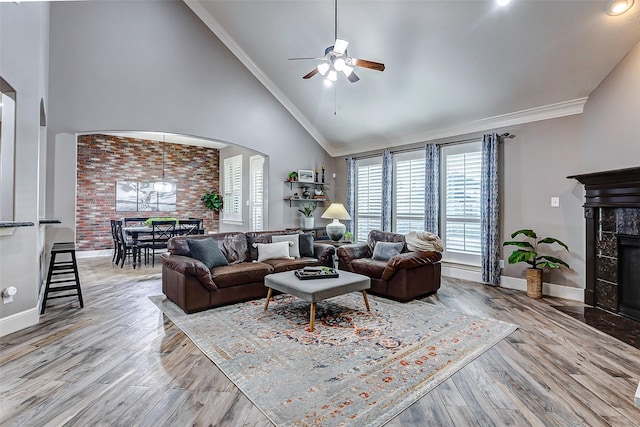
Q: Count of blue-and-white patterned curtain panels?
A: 4